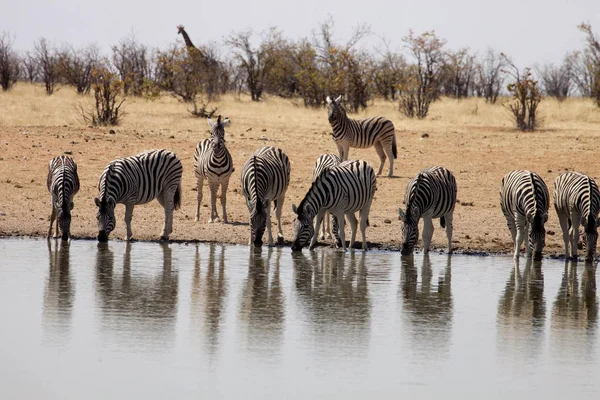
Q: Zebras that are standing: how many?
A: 10